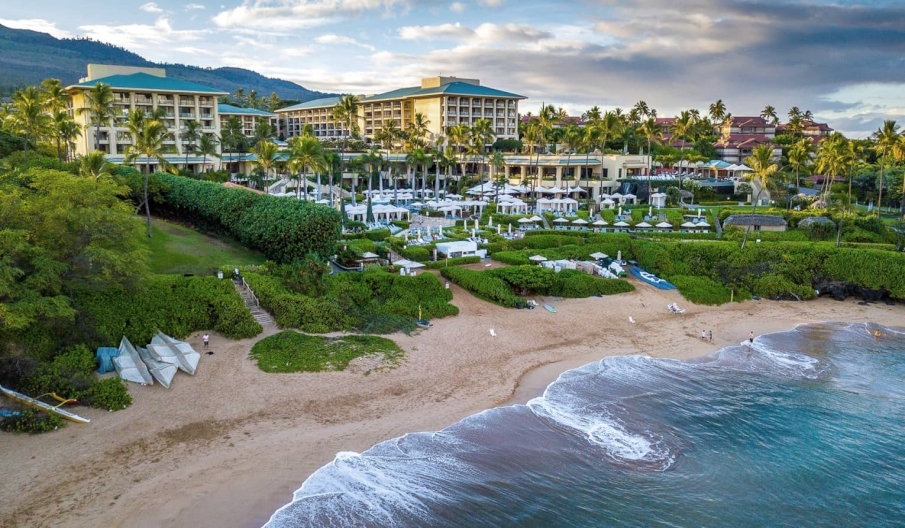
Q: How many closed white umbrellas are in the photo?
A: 15